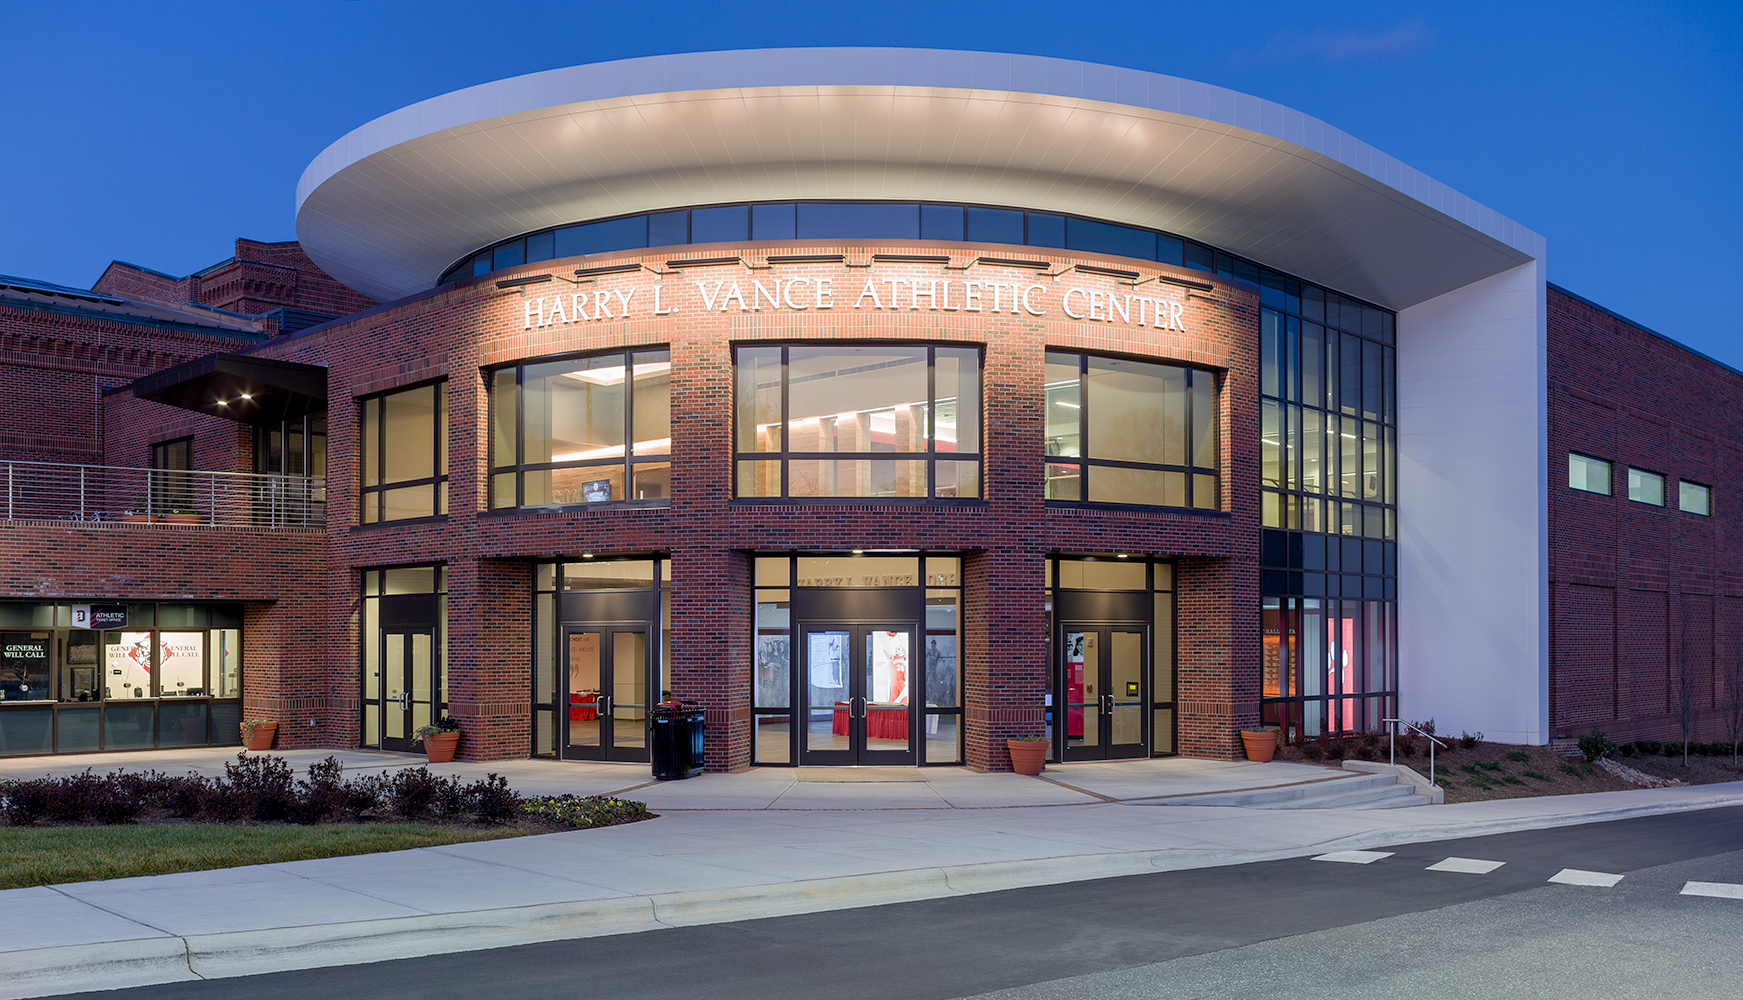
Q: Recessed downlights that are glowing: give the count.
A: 5